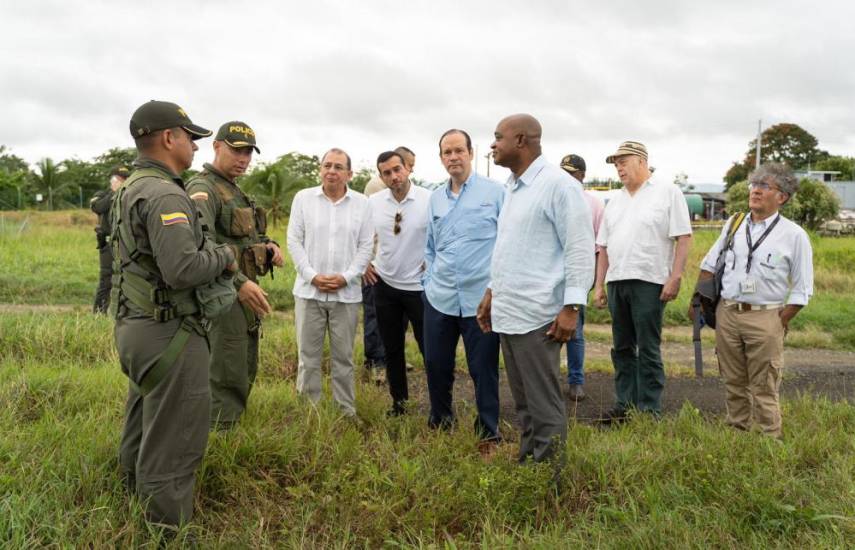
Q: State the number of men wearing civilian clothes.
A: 8